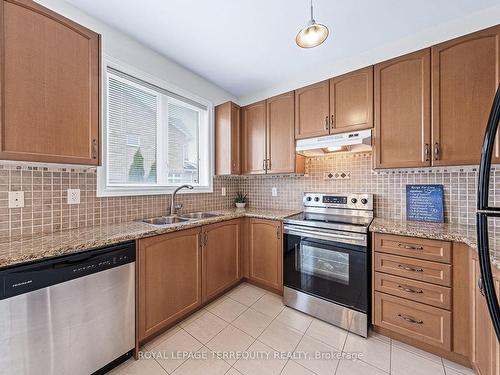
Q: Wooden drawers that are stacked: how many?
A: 4